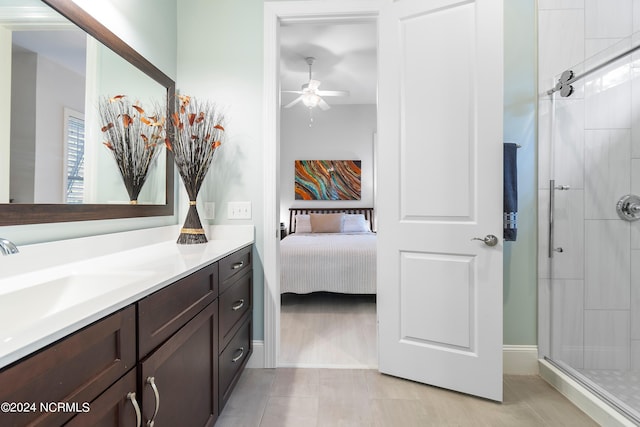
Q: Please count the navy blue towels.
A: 1